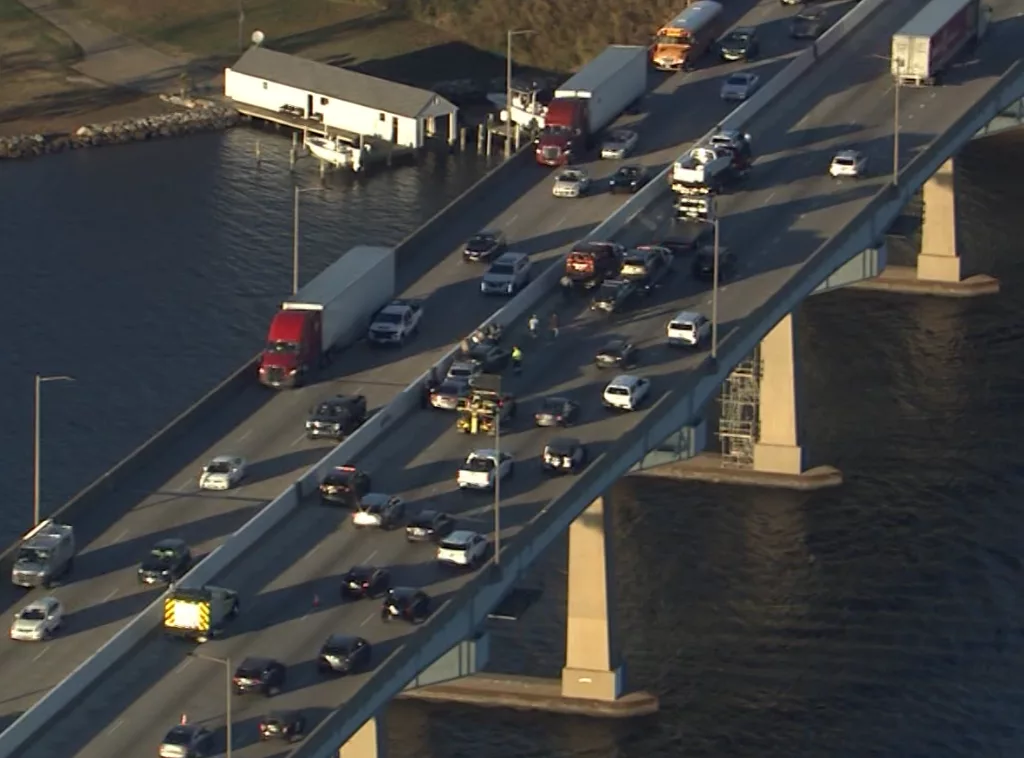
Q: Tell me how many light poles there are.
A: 7